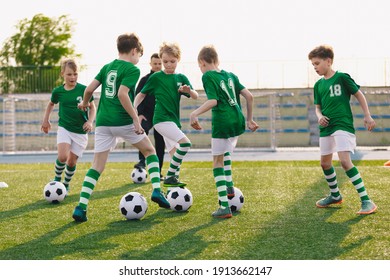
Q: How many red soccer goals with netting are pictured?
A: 0